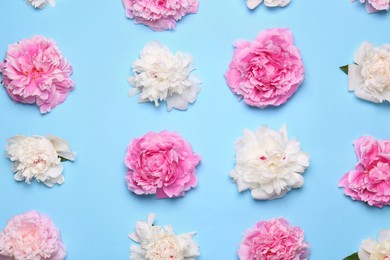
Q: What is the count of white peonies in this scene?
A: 8